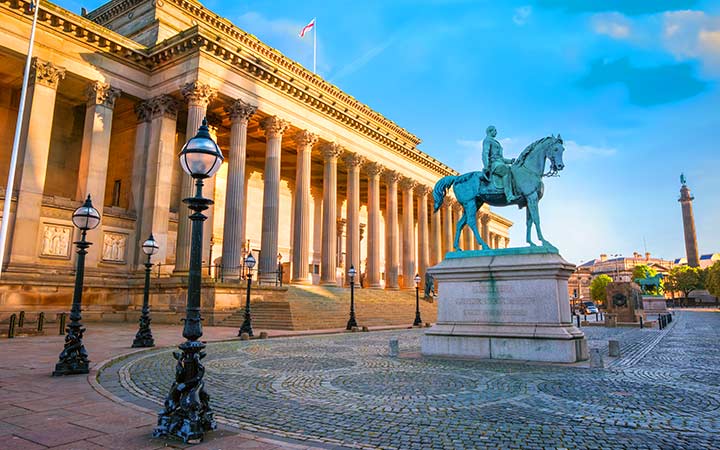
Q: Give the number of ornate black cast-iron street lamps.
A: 6